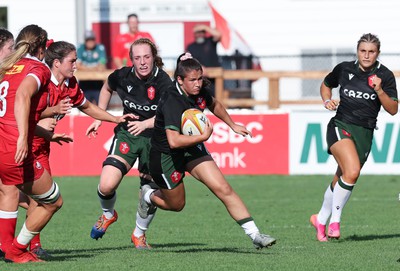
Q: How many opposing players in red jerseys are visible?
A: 3